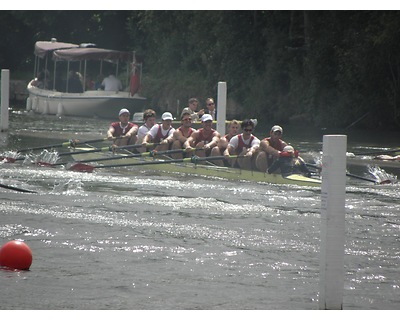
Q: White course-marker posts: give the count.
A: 3